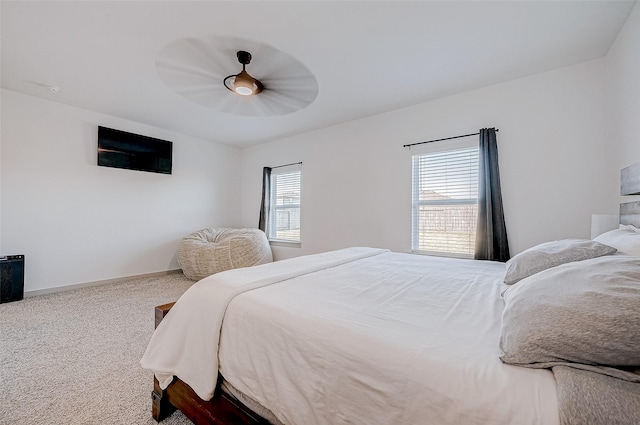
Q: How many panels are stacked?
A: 2